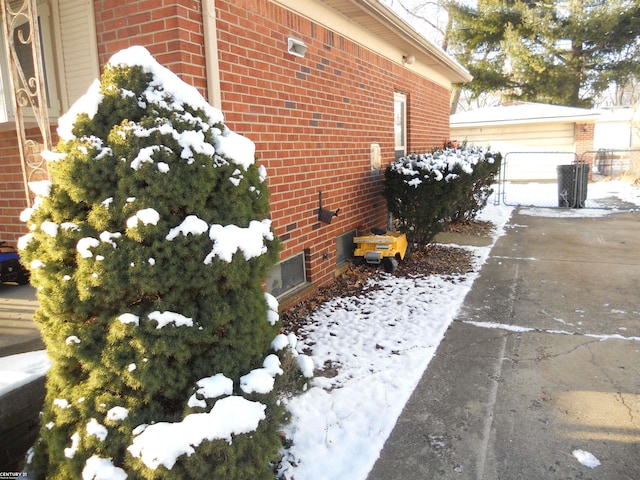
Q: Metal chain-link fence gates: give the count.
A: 2